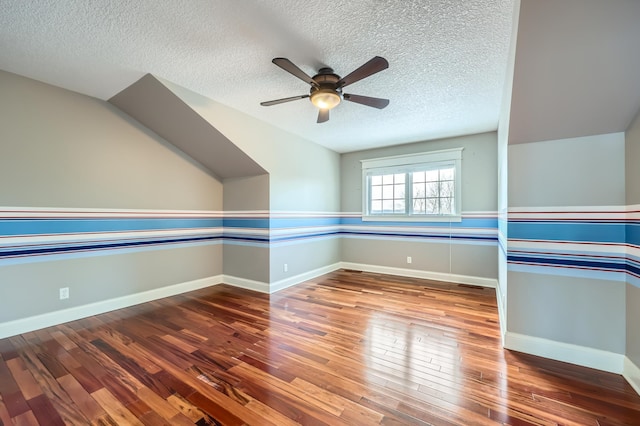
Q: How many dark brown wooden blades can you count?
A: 5